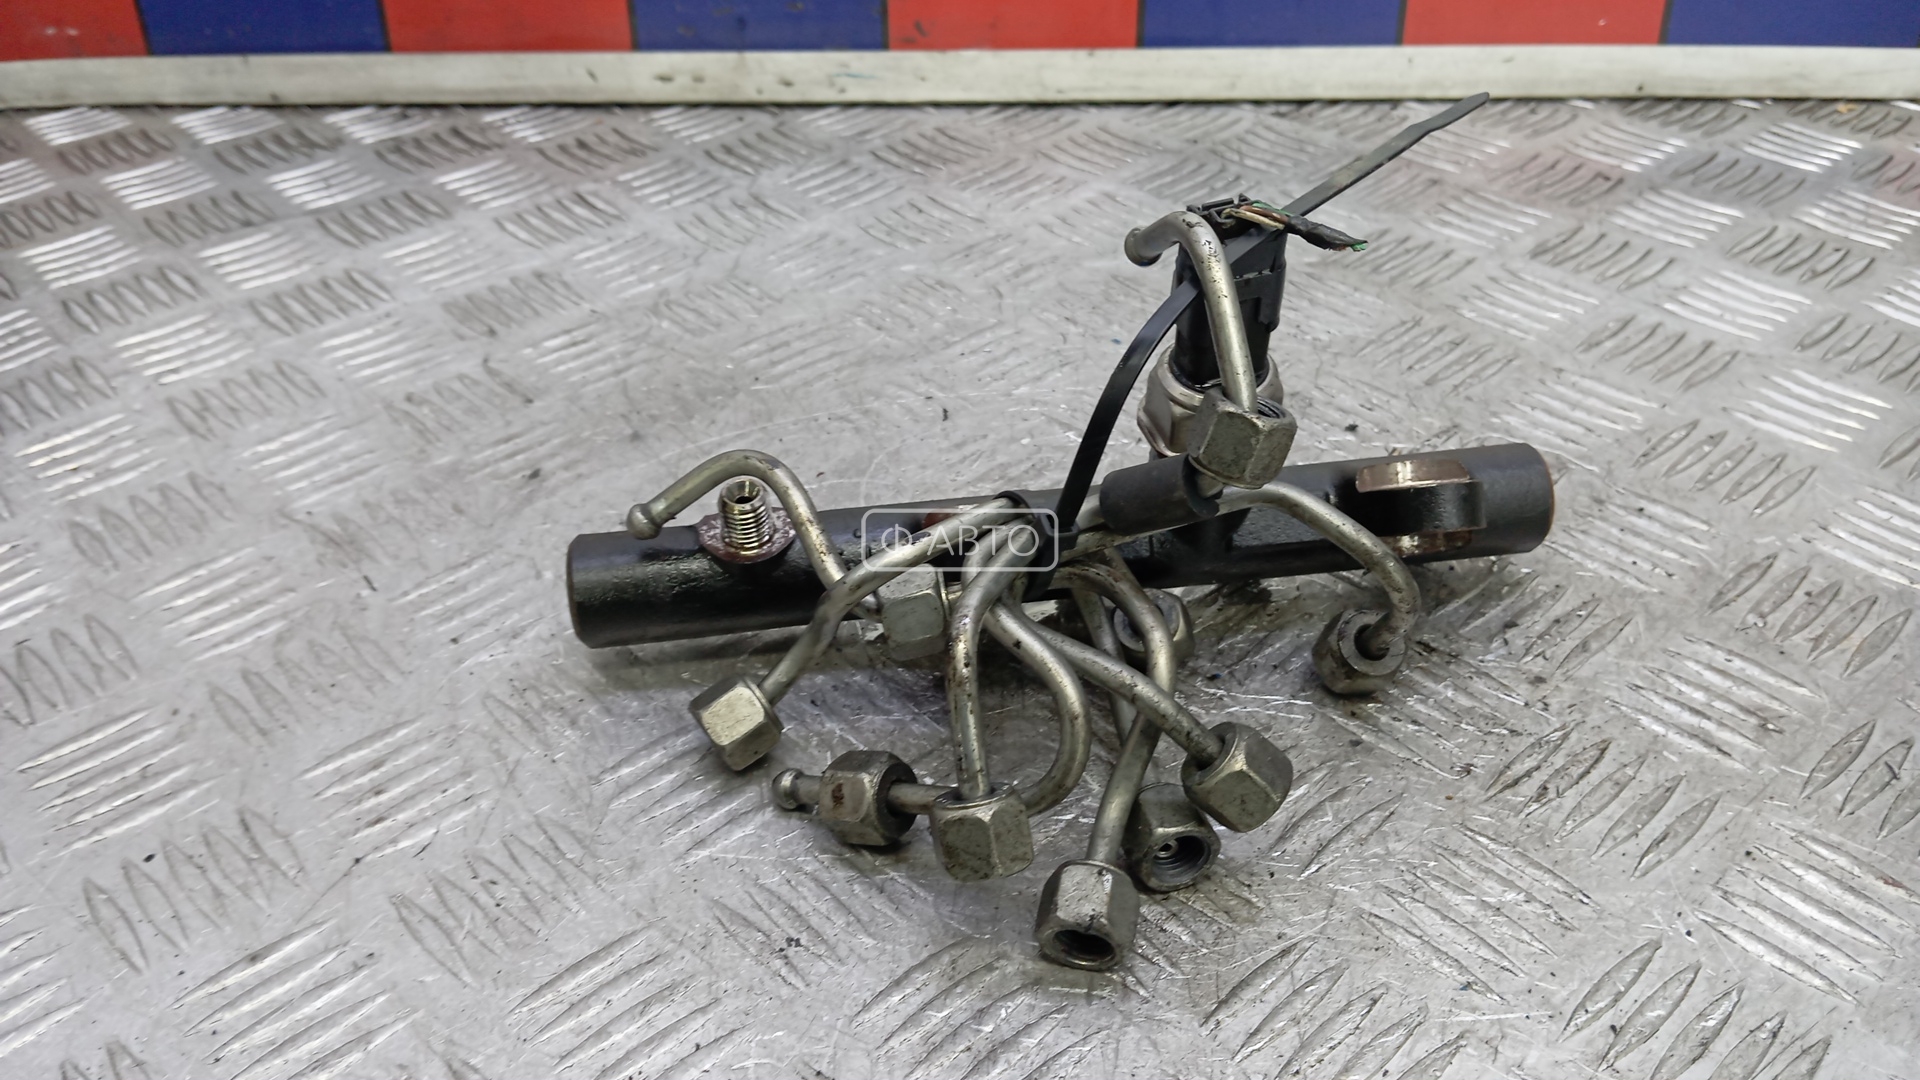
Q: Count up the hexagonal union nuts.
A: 10